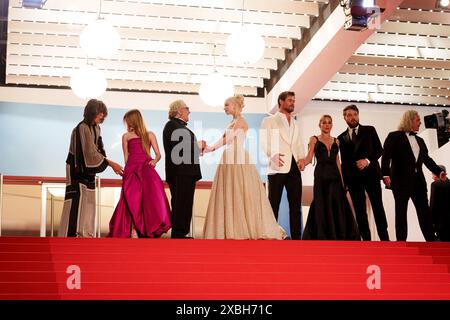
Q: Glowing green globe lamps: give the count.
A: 0